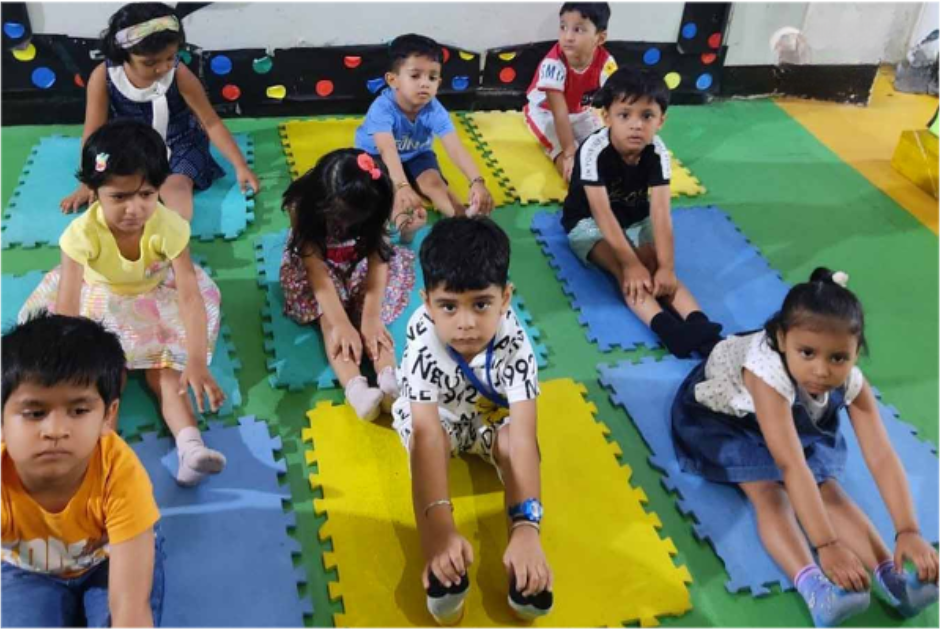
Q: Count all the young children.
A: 9